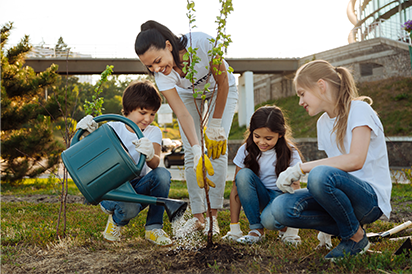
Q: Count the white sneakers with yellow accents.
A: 2